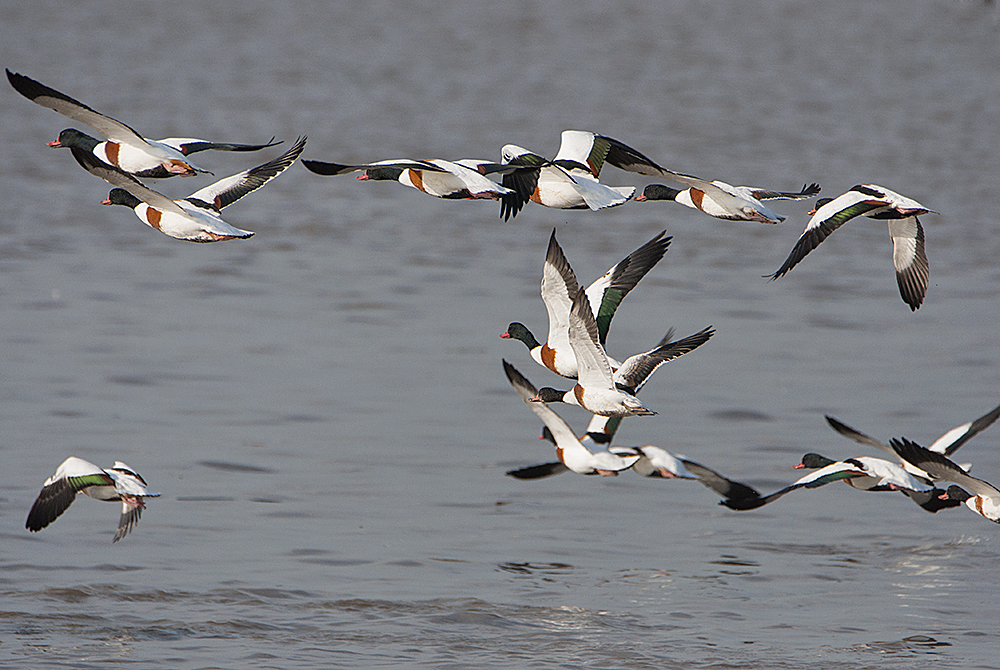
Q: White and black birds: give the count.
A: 14